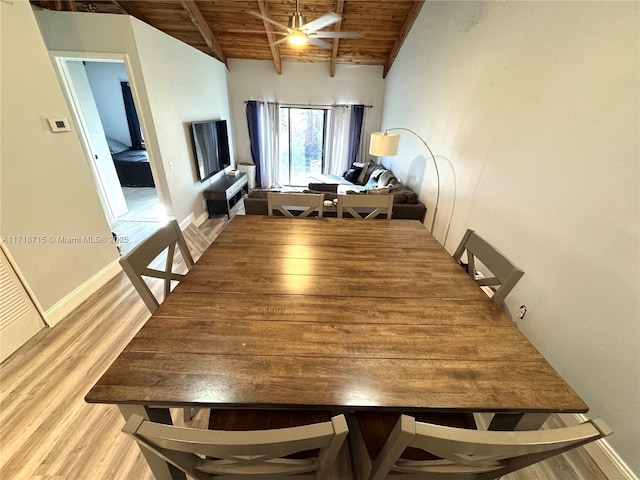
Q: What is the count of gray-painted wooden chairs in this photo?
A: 6